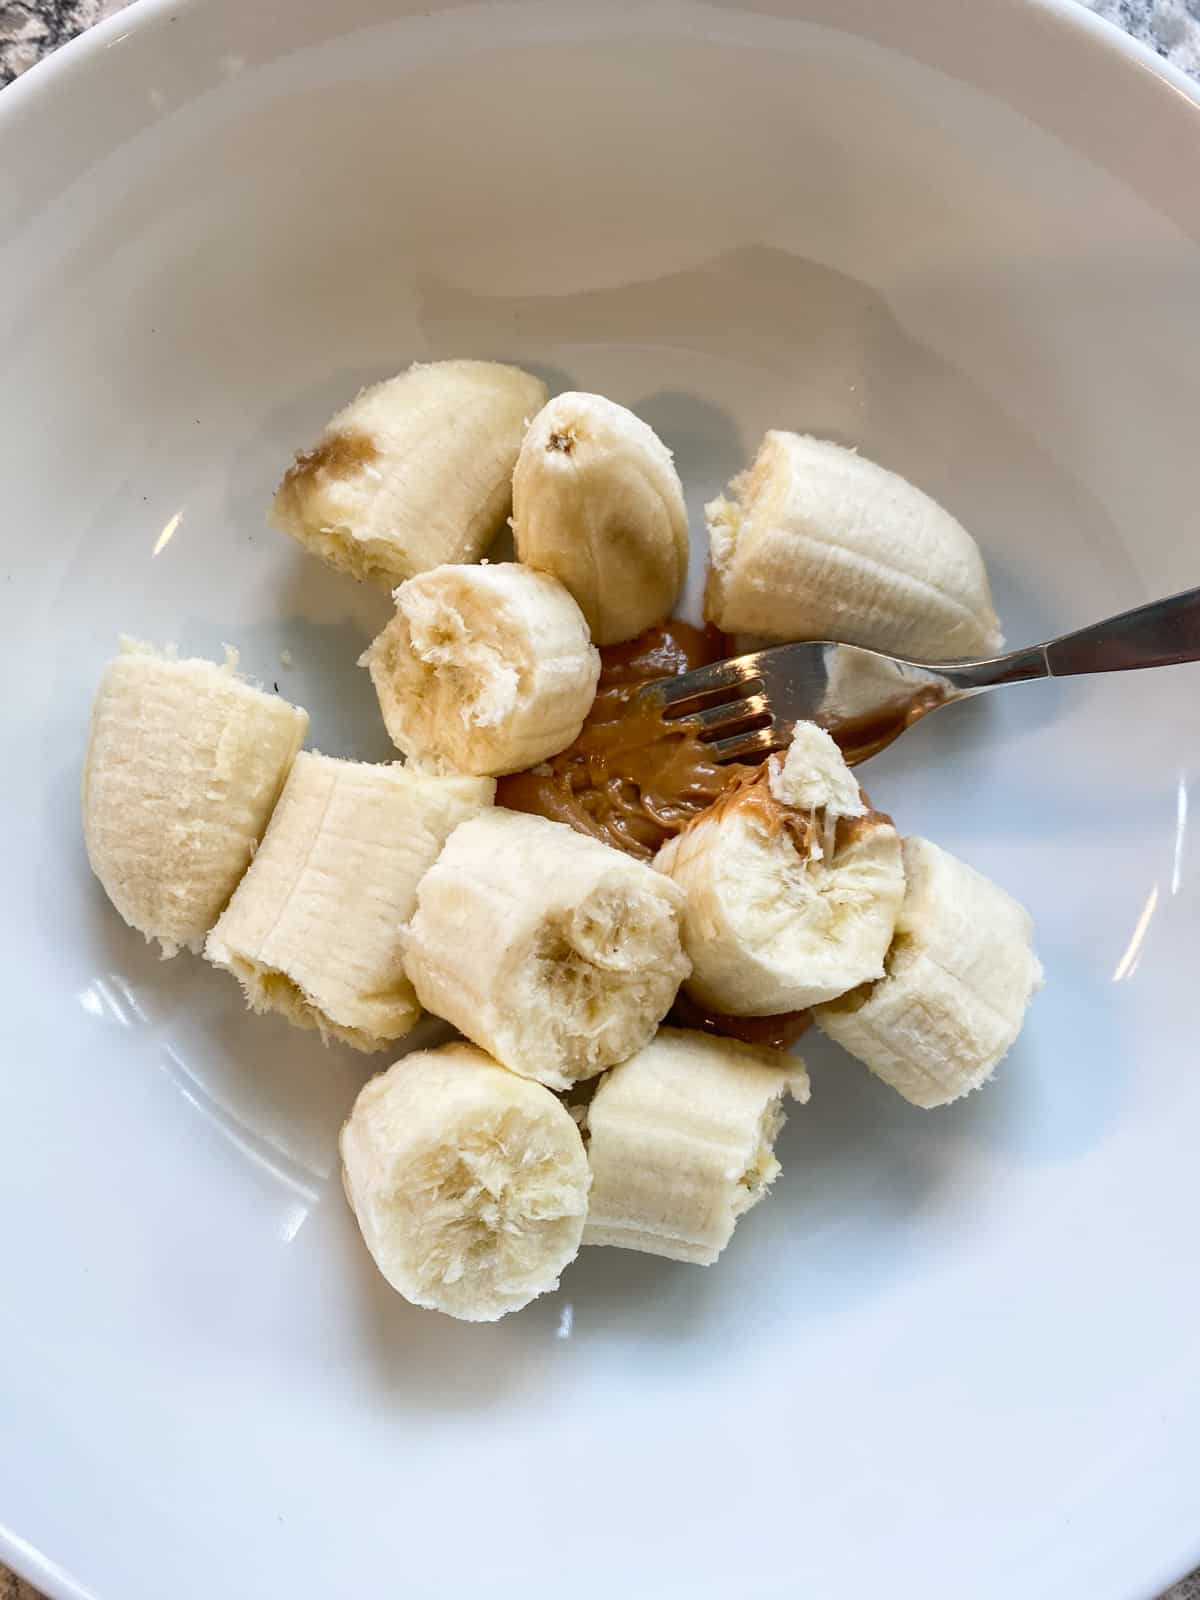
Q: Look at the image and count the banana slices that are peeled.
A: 11